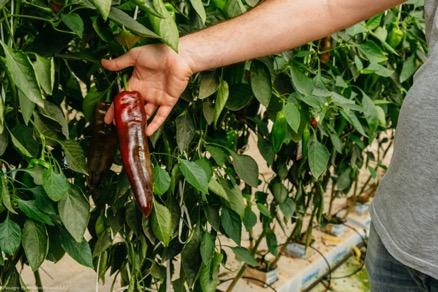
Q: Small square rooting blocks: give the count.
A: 4